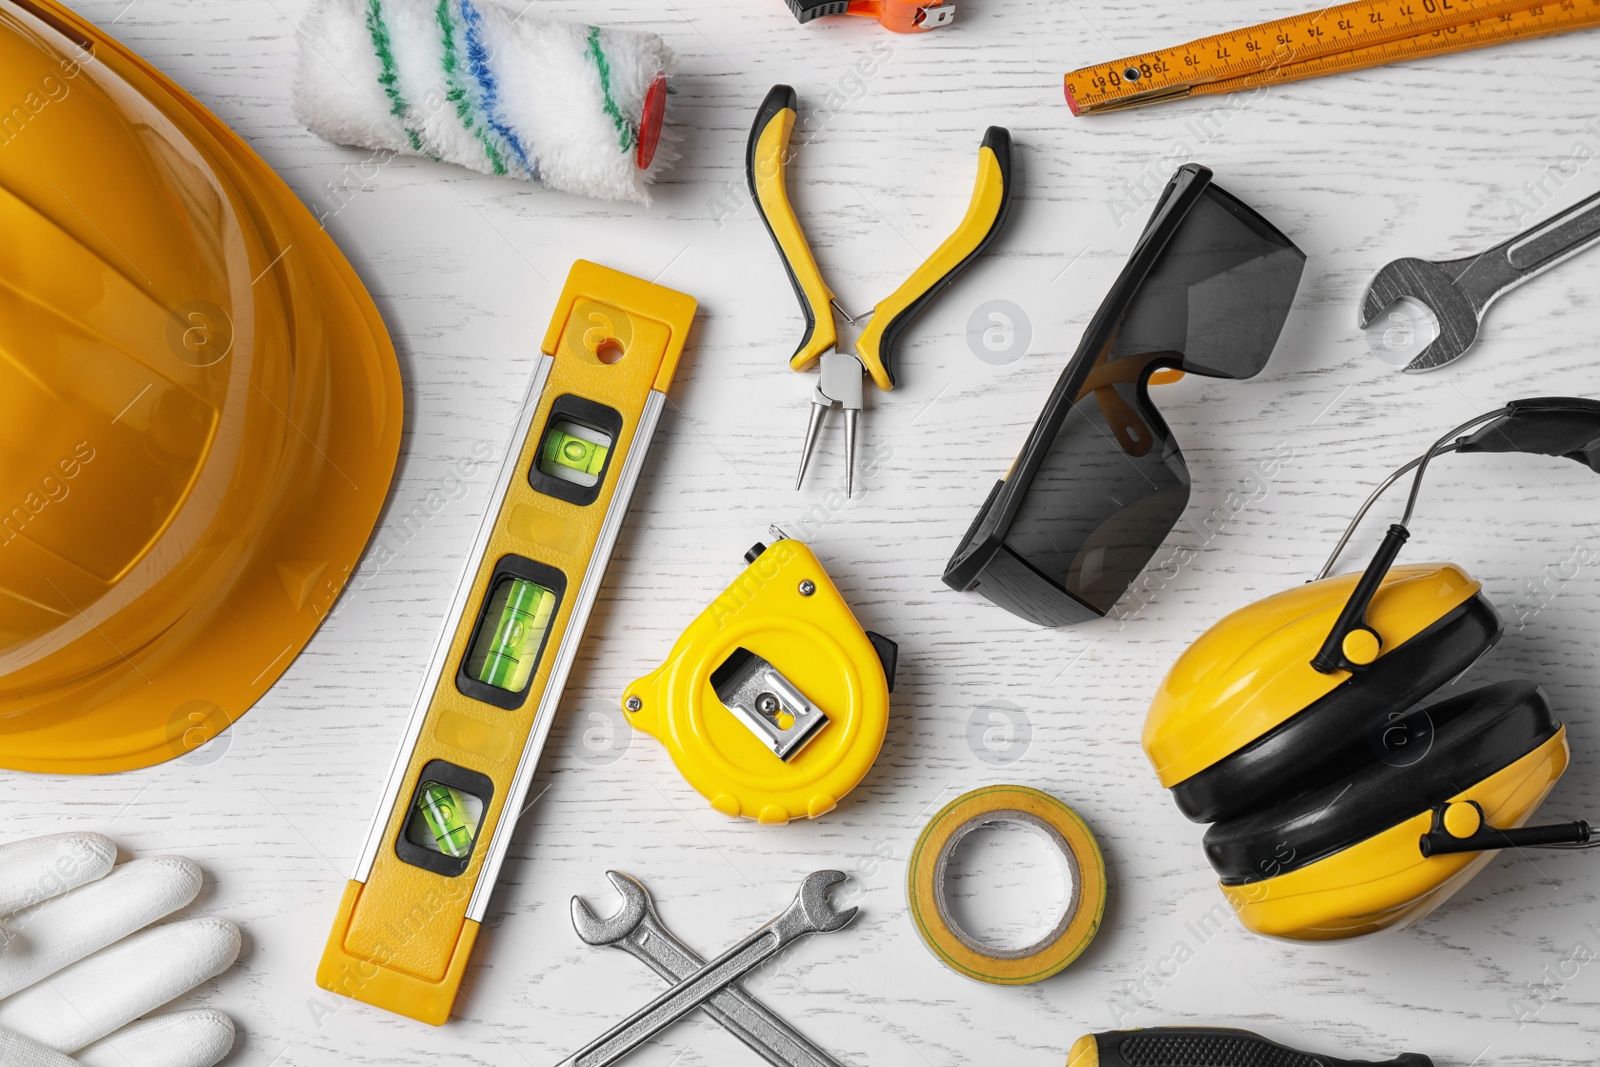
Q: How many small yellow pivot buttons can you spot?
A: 2